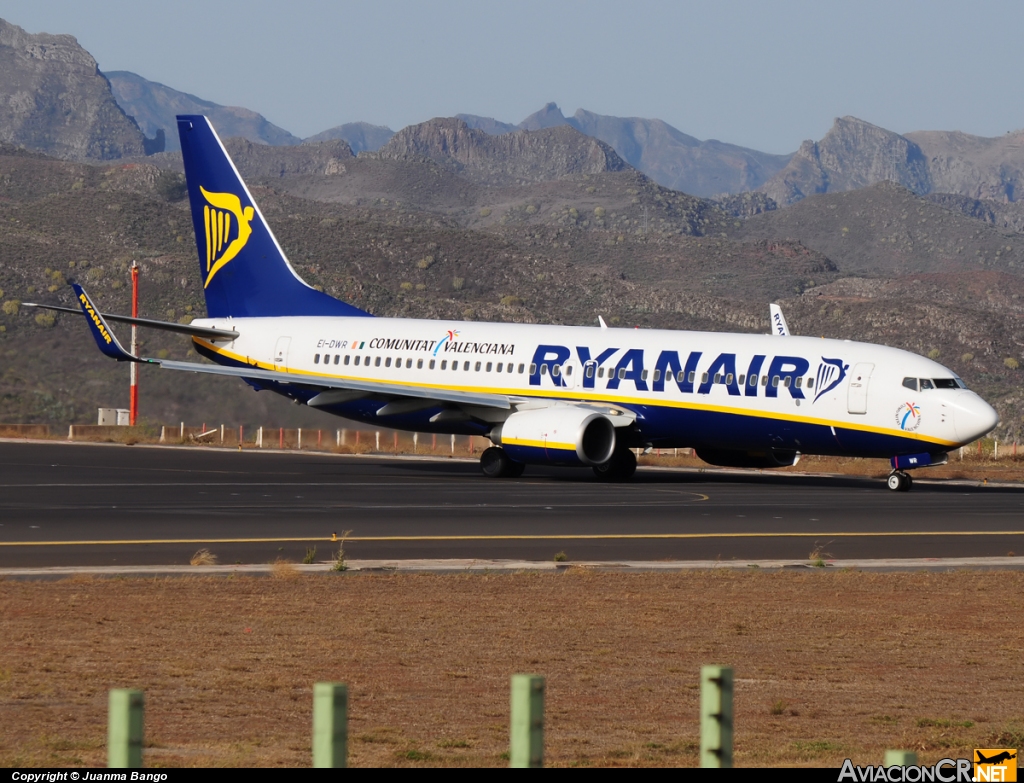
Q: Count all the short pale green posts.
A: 5